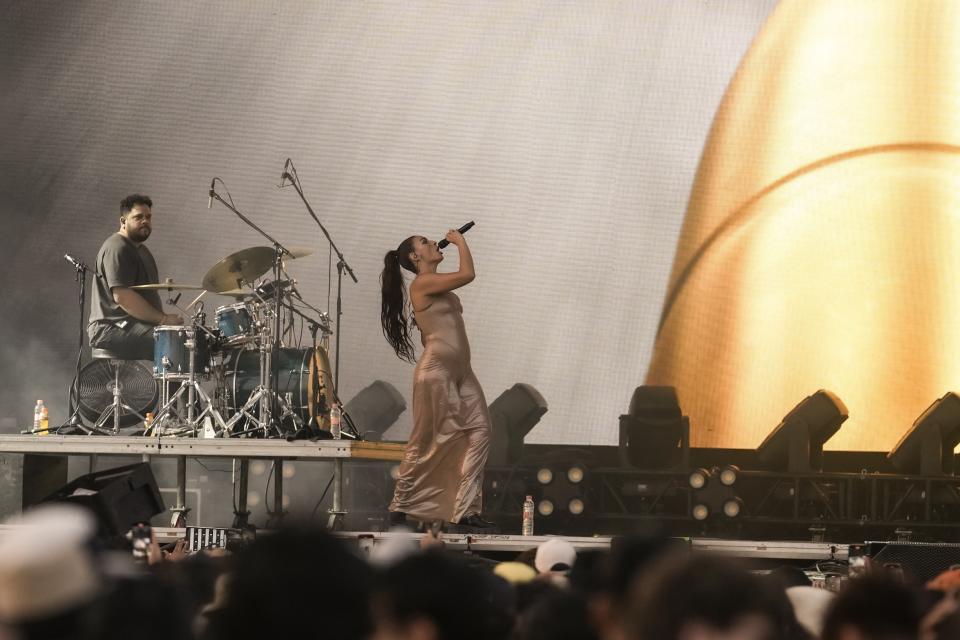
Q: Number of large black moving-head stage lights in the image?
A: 5